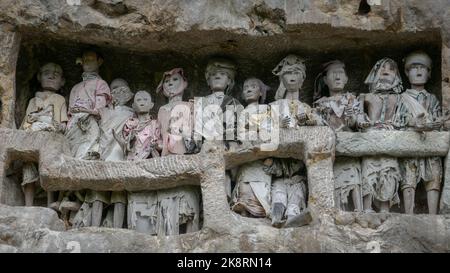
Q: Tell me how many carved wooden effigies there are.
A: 11